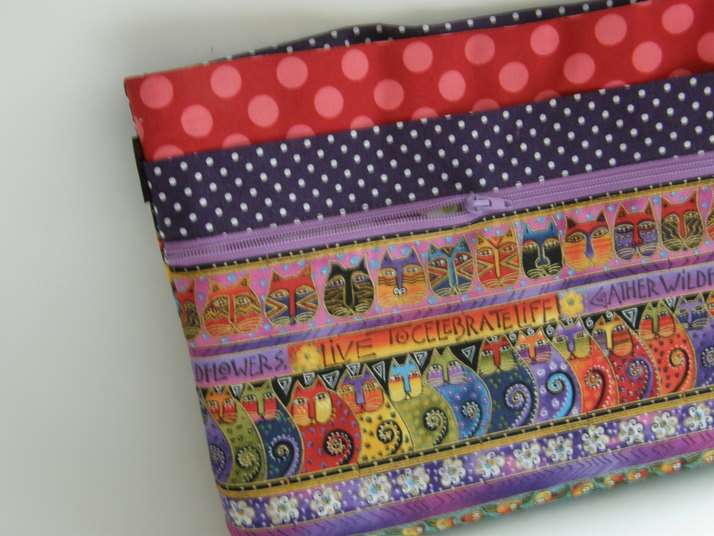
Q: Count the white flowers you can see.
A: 13